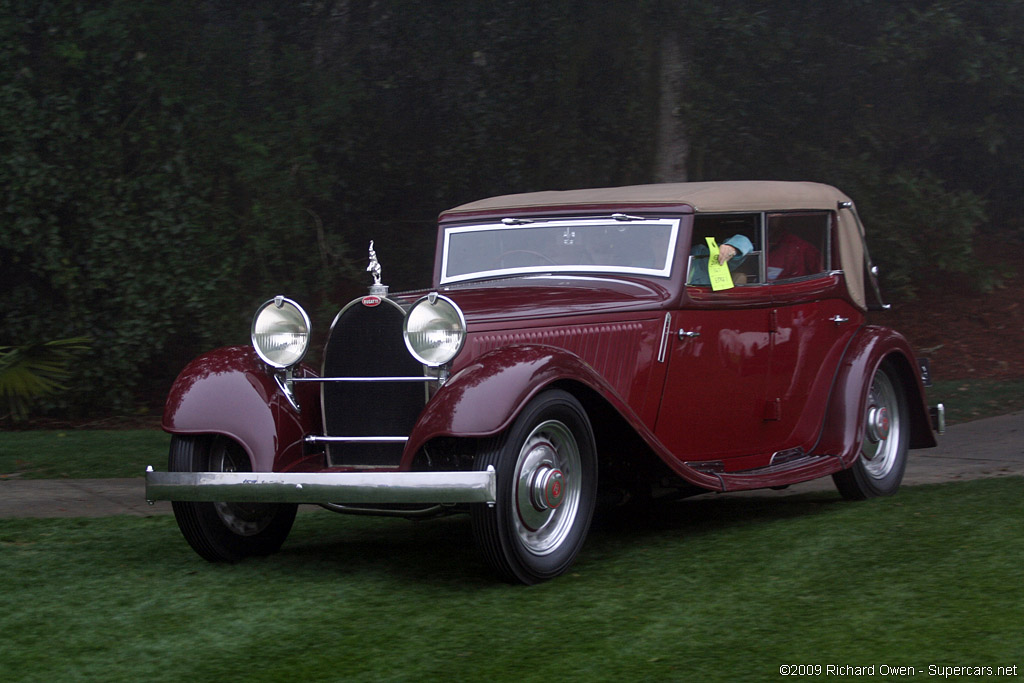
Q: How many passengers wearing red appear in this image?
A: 1